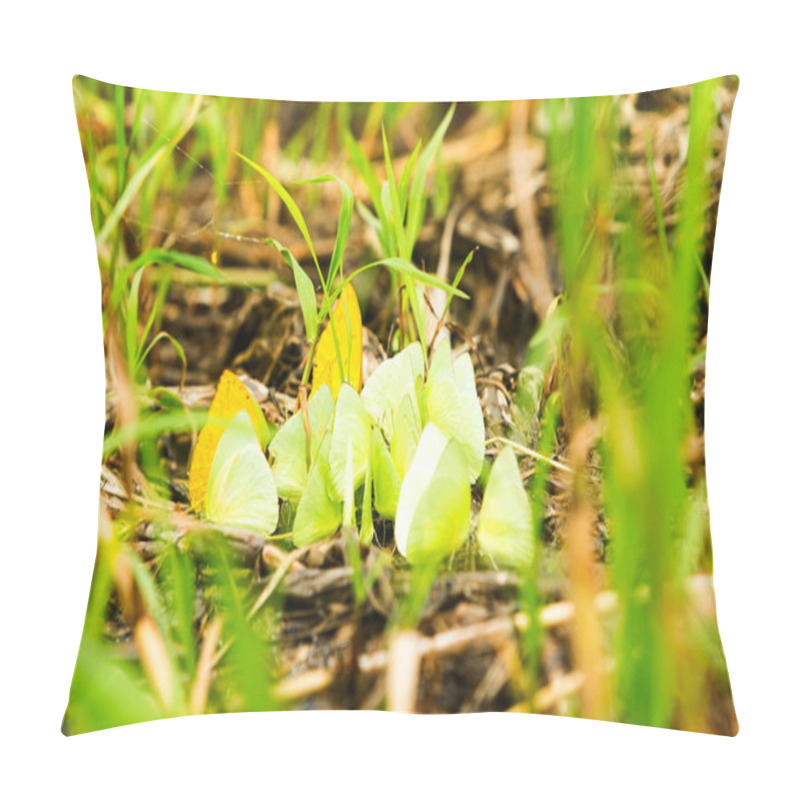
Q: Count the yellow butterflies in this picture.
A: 2